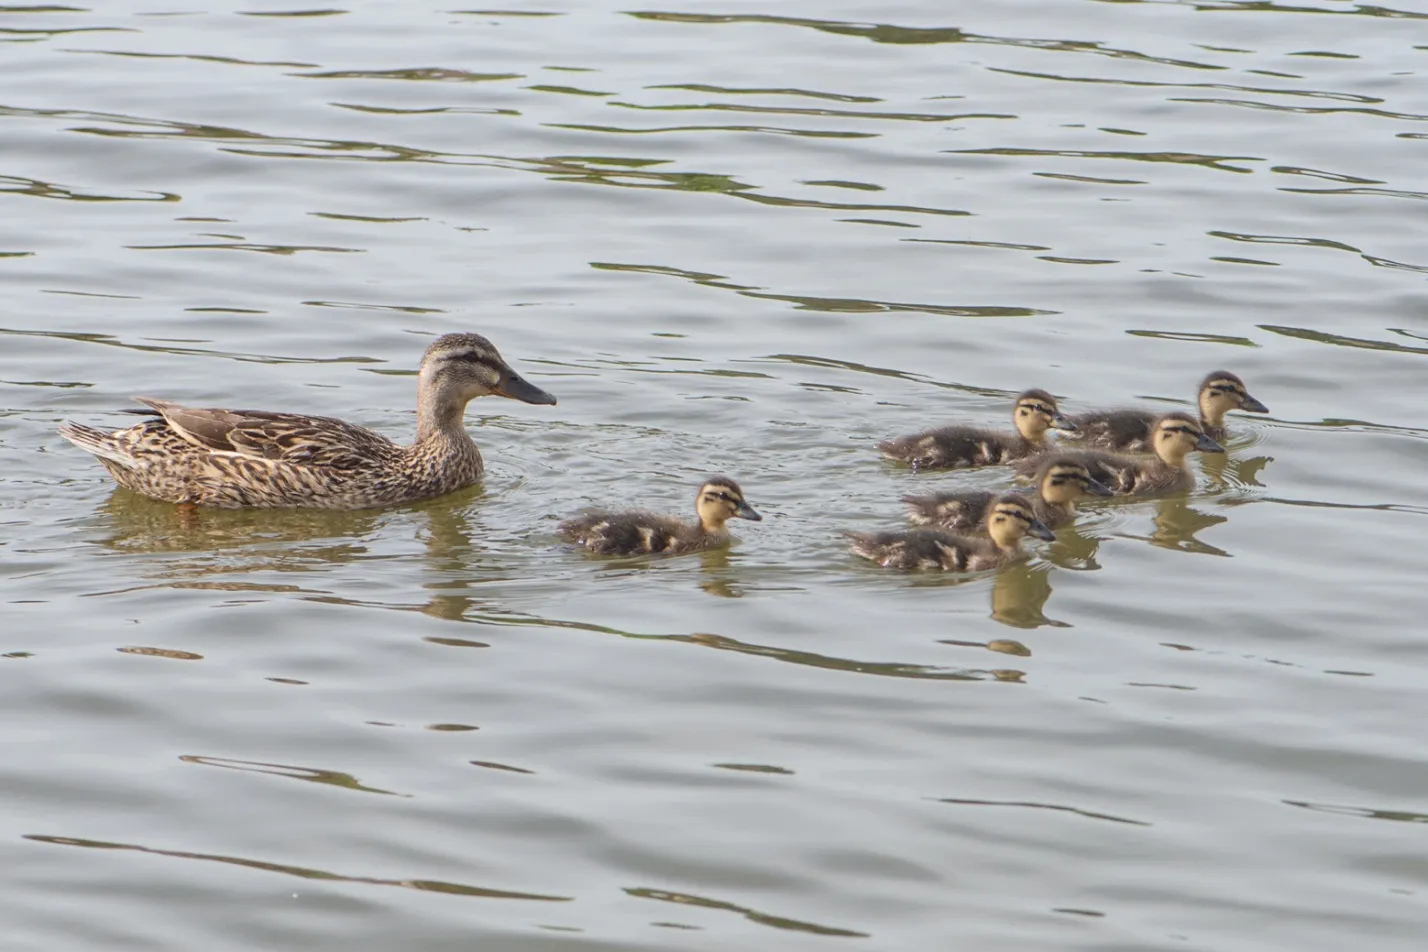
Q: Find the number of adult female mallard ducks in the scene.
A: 1